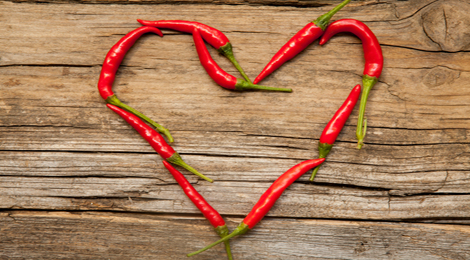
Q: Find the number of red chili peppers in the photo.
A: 9